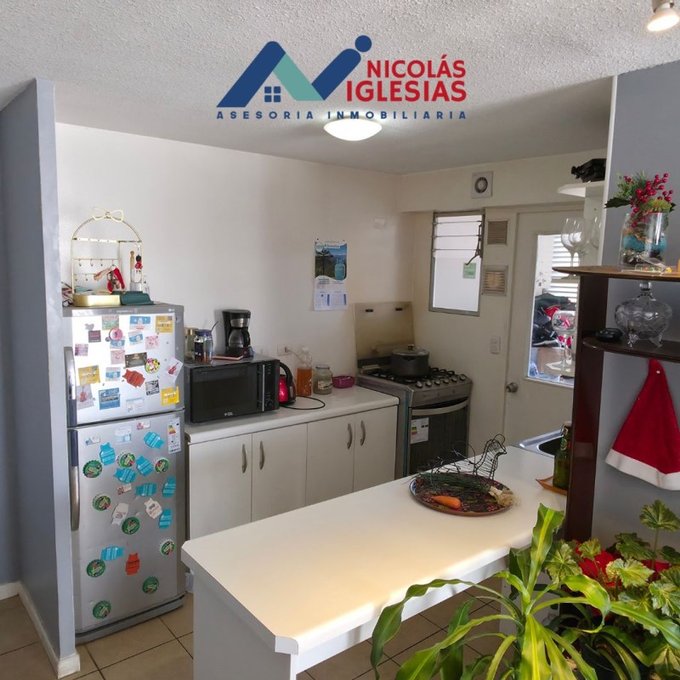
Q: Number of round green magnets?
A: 9